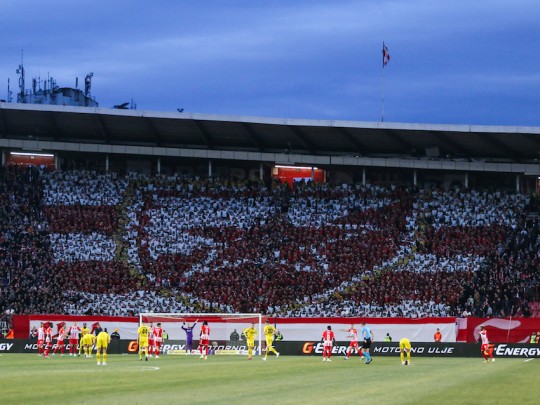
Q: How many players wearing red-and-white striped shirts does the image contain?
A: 10